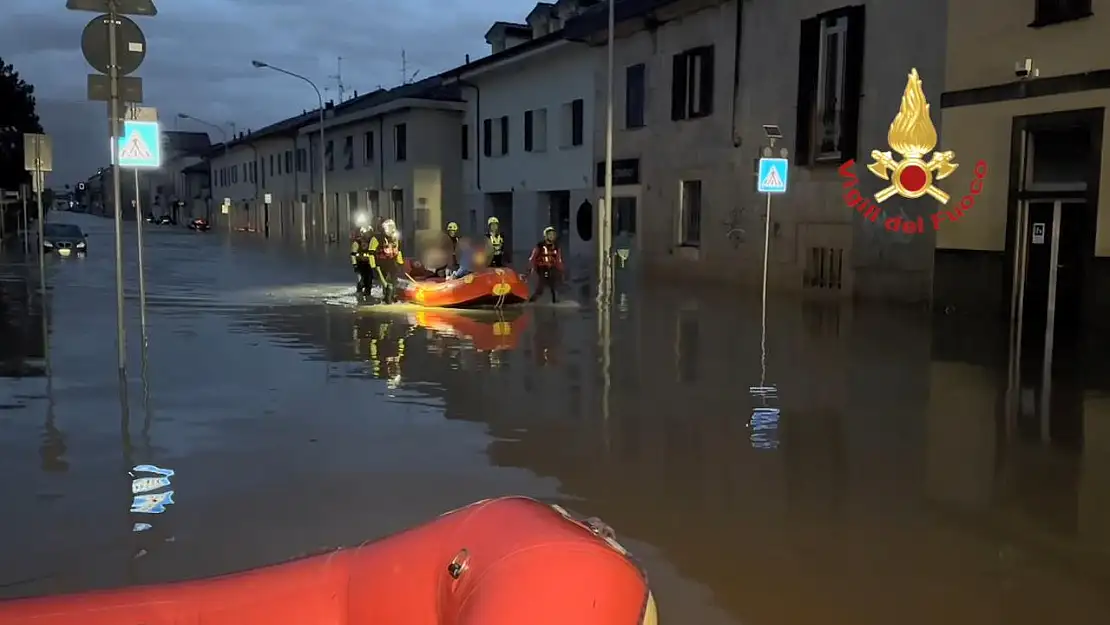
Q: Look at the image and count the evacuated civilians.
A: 2